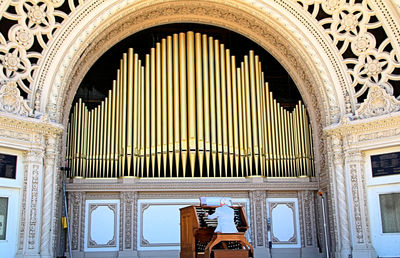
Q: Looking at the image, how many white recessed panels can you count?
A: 3